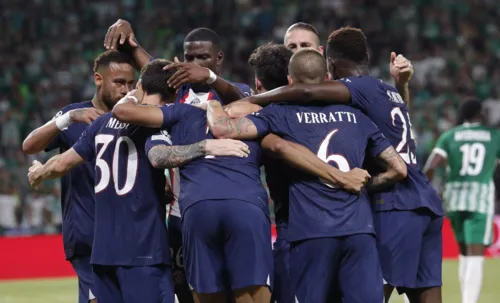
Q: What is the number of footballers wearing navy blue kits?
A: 8